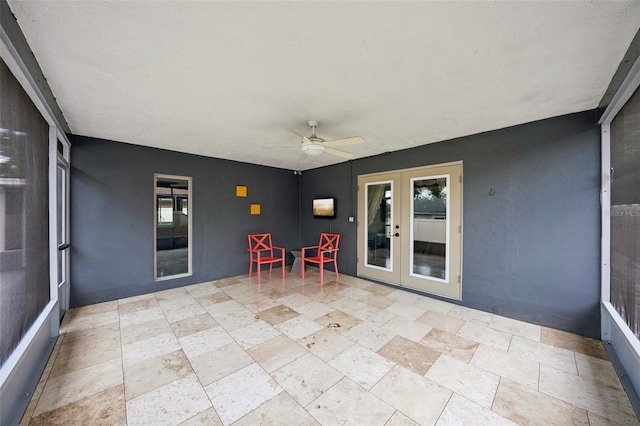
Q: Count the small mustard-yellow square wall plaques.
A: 2